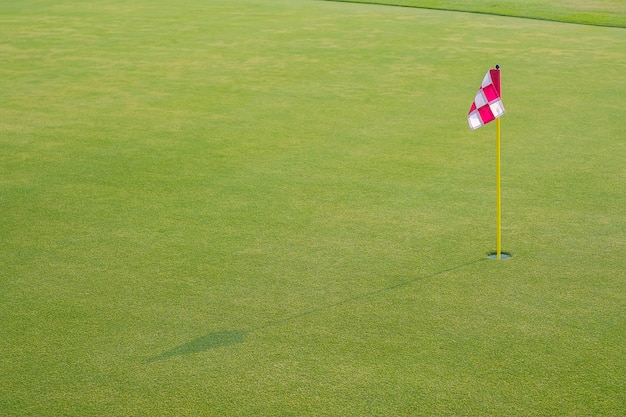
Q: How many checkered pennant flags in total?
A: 1